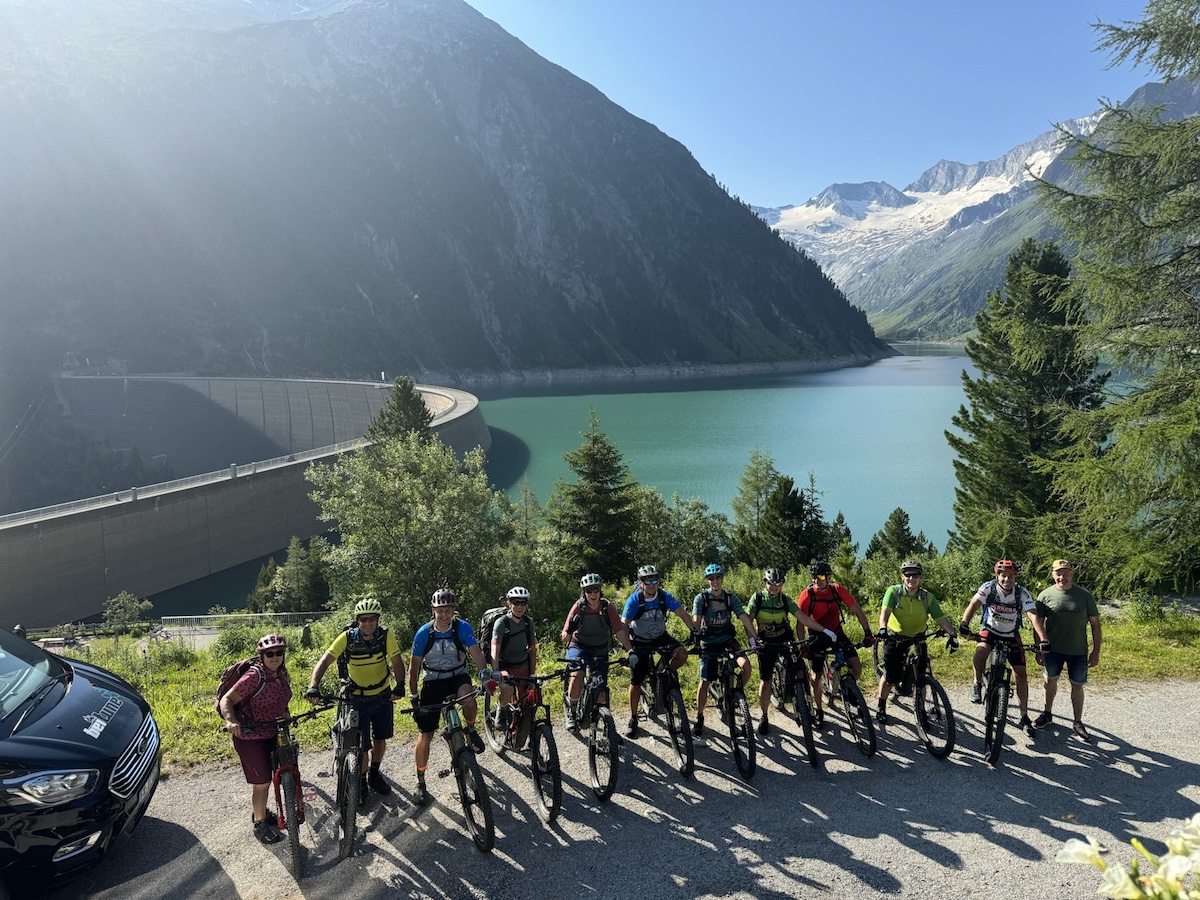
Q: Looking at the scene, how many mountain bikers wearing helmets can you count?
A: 11